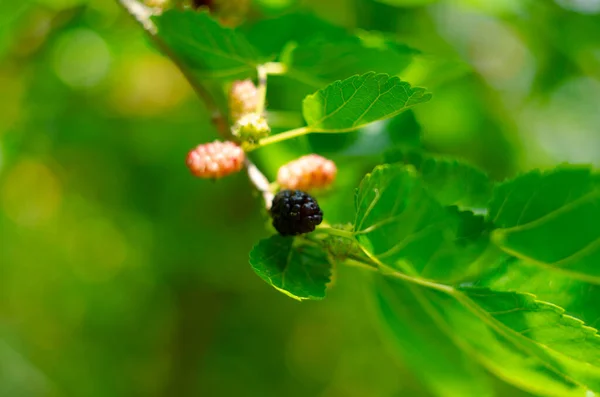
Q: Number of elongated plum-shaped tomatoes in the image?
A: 0